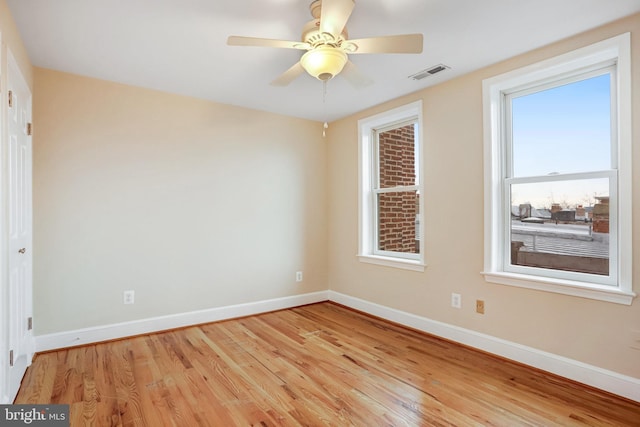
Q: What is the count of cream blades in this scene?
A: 5